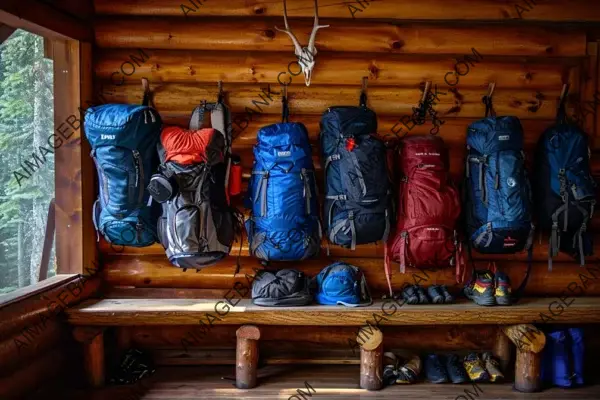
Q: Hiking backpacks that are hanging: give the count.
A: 7